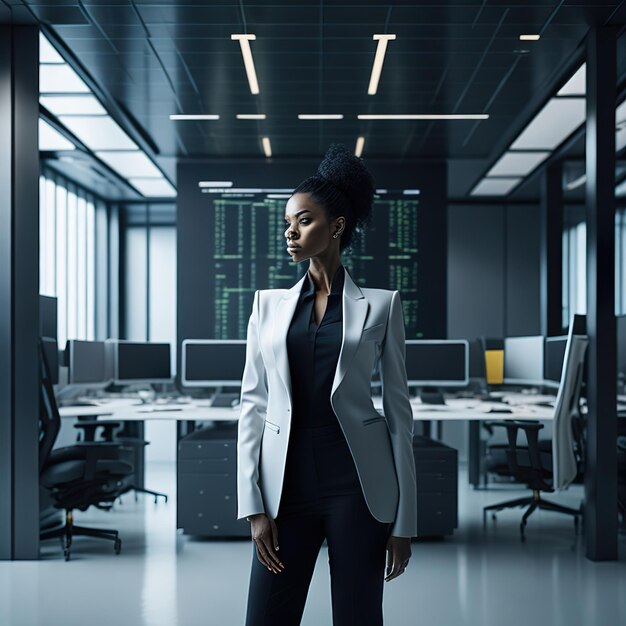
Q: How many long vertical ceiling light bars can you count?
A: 2